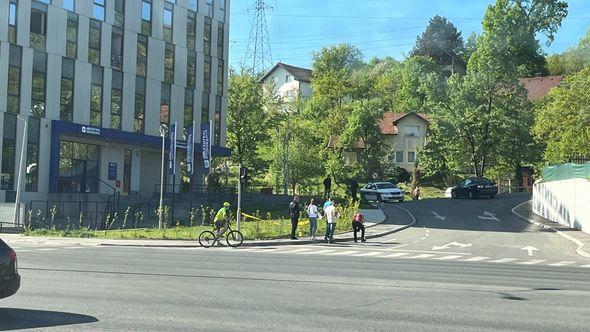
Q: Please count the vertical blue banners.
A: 3